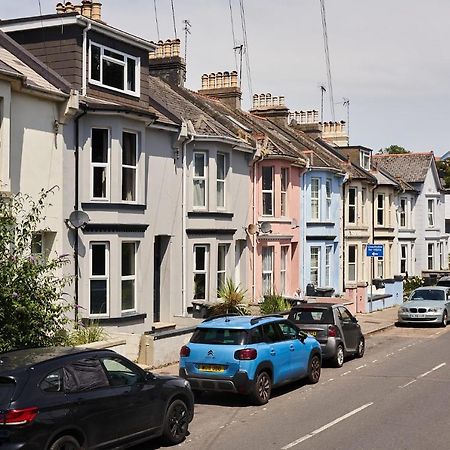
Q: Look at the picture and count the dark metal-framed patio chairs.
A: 0